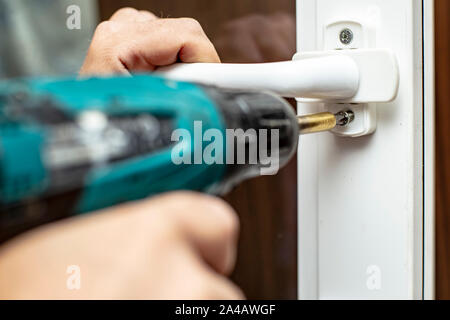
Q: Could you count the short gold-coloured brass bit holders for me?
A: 1